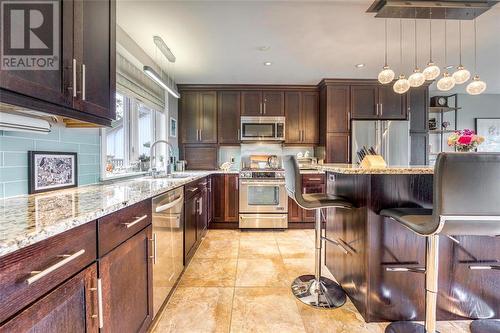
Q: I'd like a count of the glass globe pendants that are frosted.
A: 7